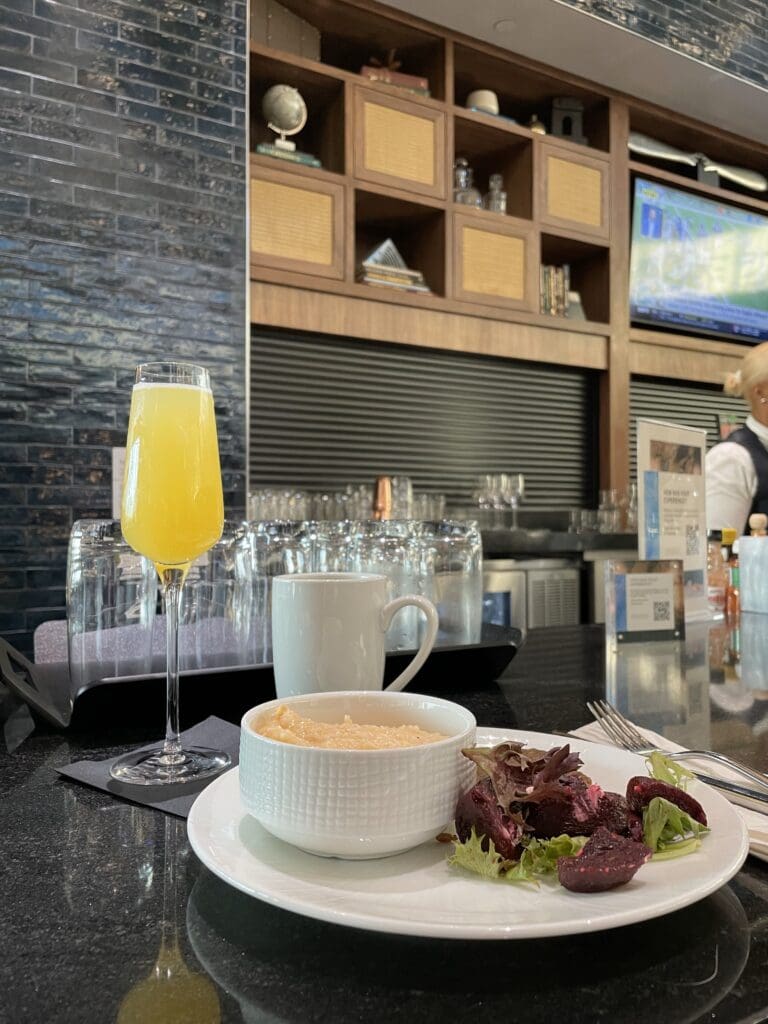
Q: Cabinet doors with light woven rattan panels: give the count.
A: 4